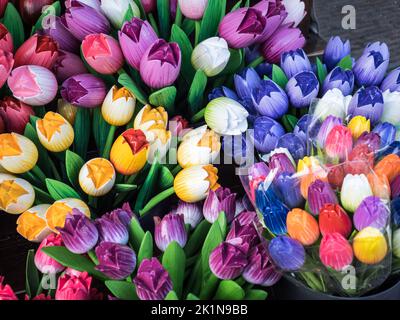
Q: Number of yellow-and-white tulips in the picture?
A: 11